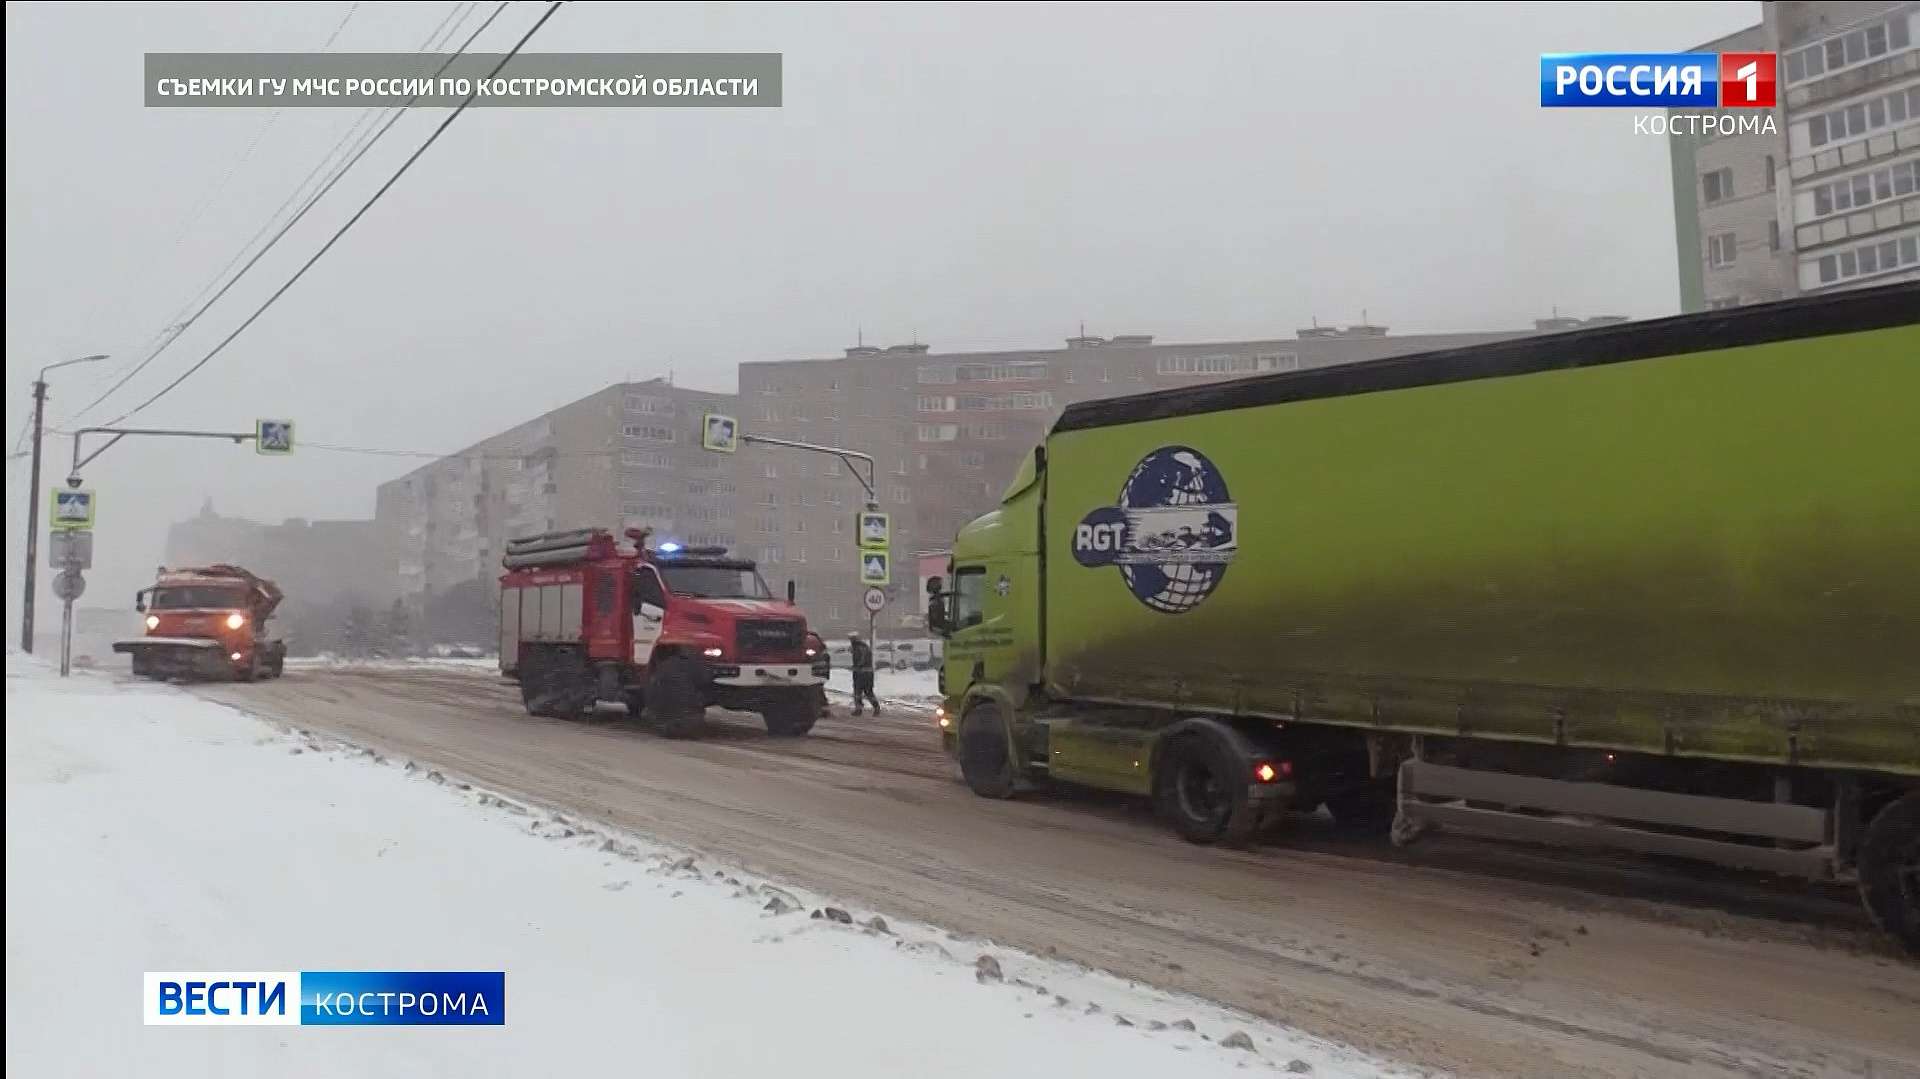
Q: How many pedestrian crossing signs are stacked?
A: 2